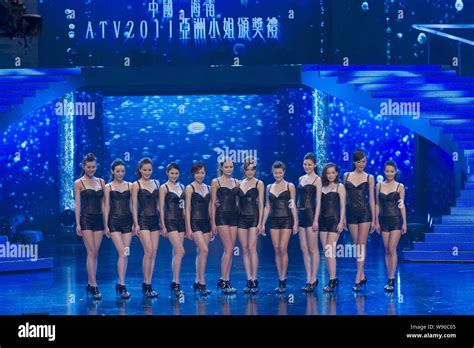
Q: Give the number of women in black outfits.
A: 12